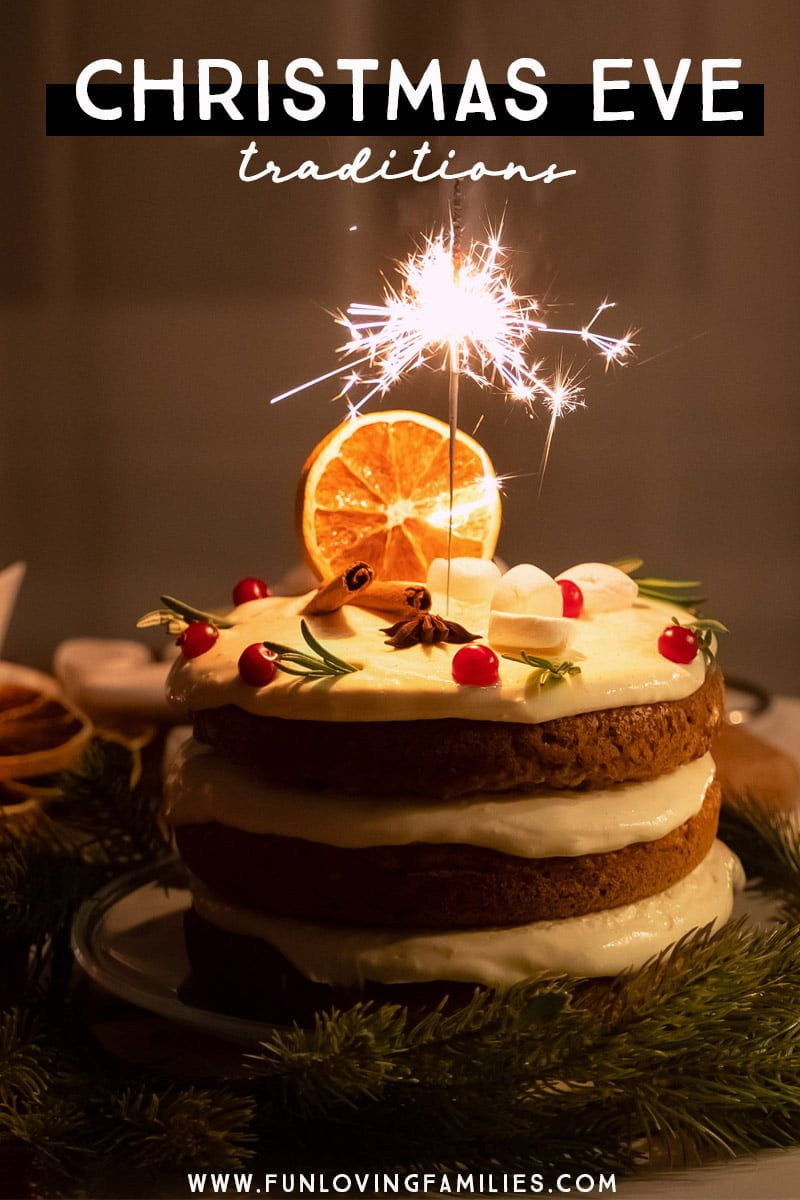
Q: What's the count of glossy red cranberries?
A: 6